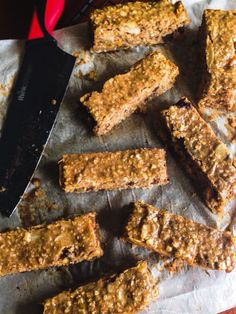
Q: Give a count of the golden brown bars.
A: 8